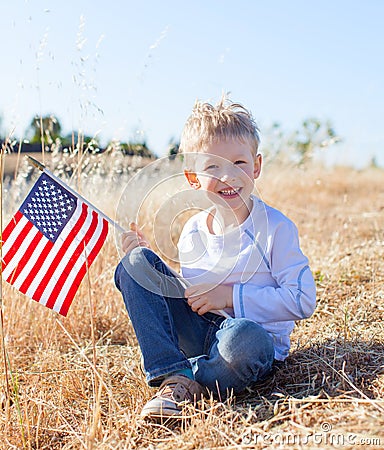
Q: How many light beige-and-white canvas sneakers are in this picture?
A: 1